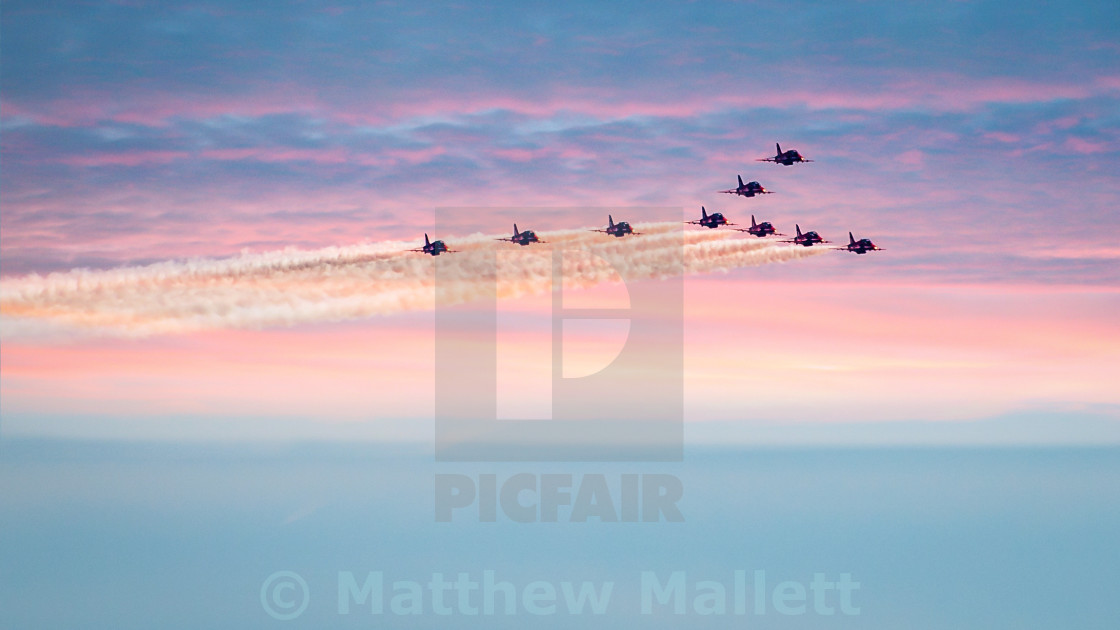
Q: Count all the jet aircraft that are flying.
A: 9